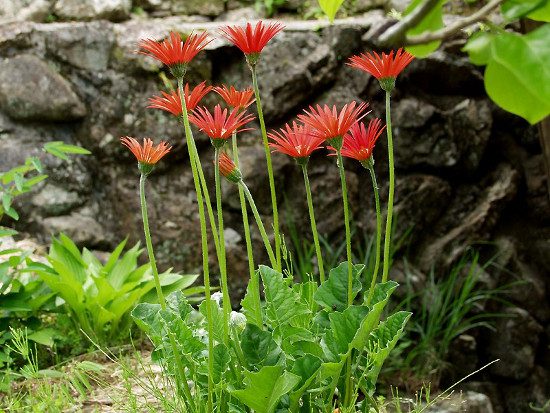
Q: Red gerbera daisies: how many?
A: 11